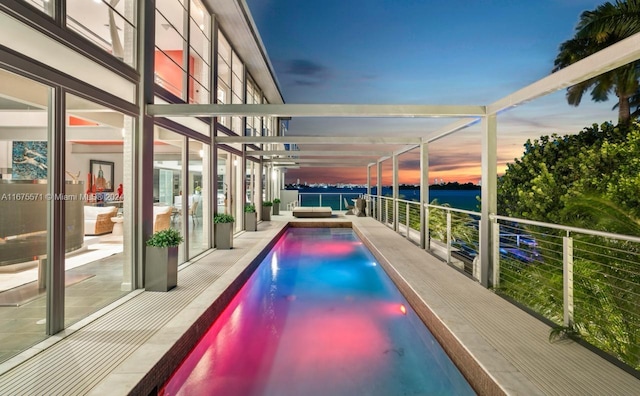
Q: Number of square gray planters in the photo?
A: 5